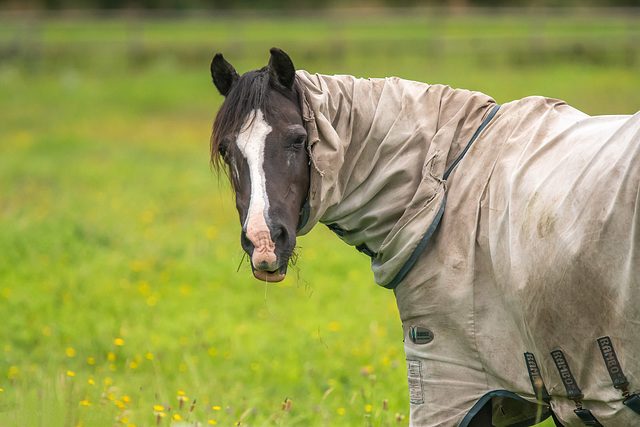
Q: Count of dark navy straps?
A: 3